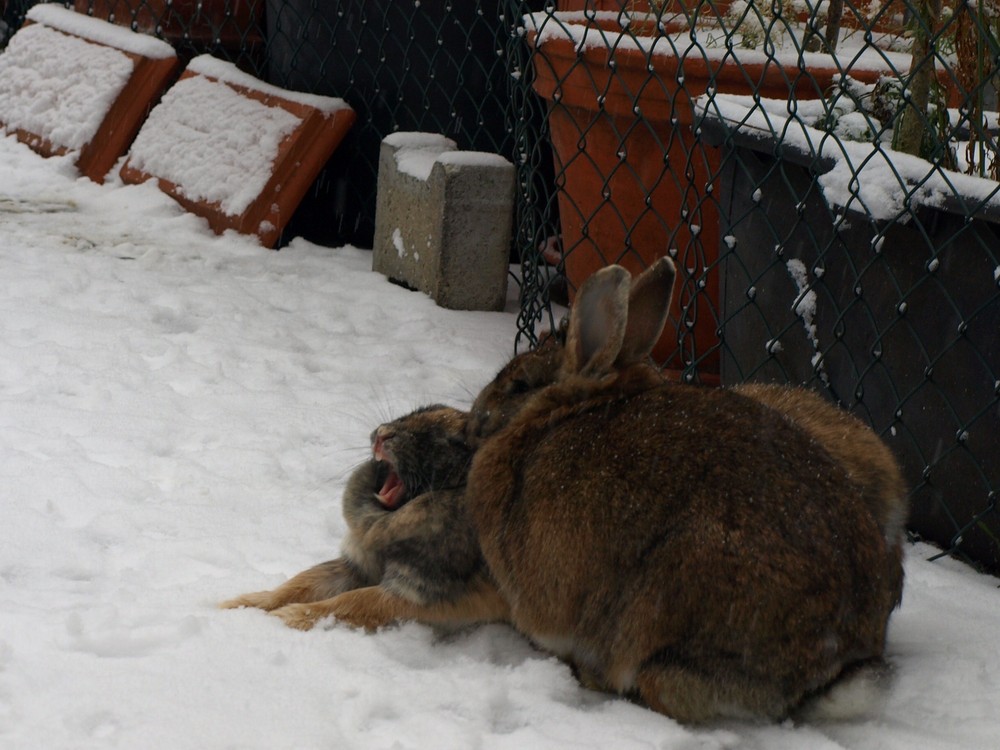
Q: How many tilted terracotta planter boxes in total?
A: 2